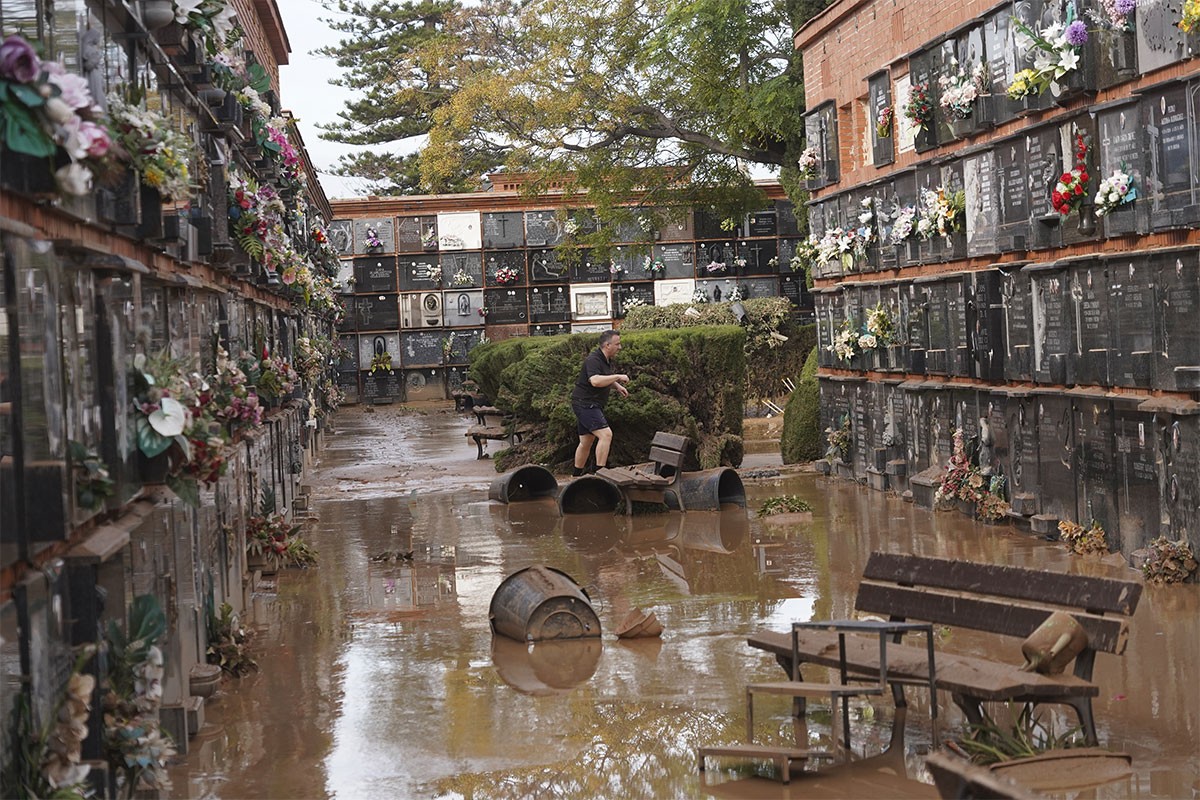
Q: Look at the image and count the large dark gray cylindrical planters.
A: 4